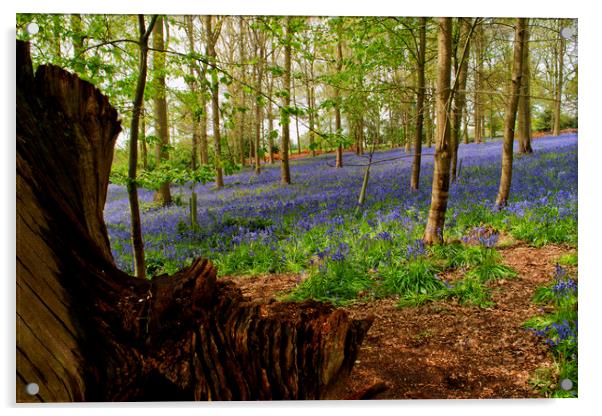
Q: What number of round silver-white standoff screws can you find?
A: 4